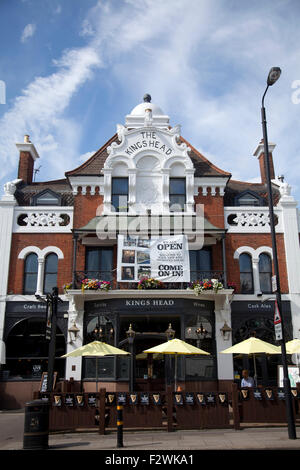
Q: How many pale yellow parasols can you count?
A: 4